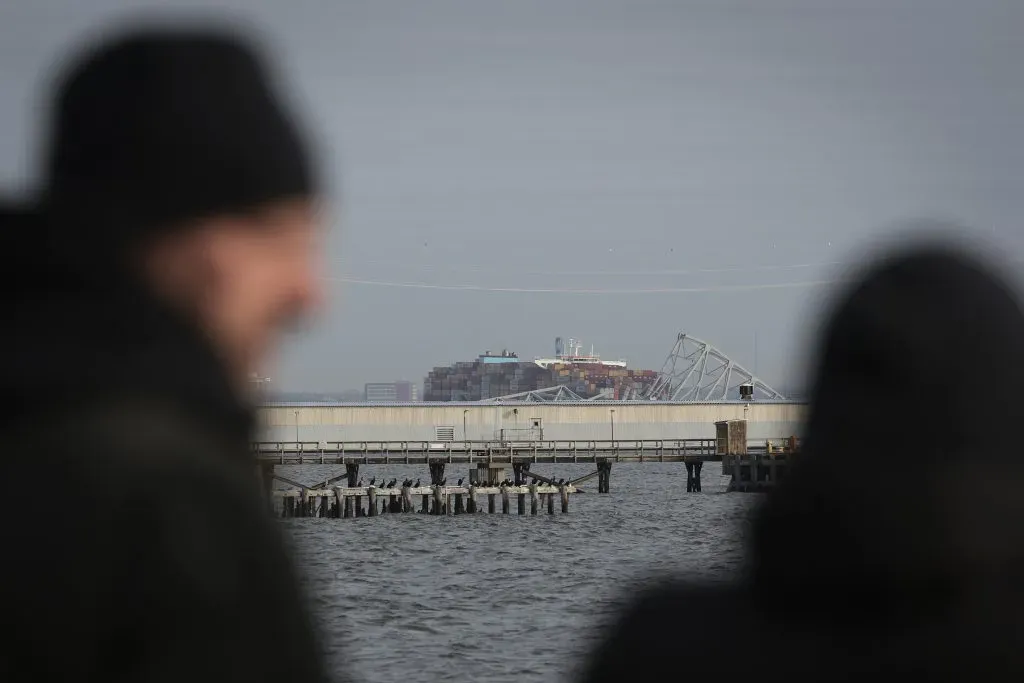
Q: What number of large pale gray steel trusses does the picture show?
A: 2